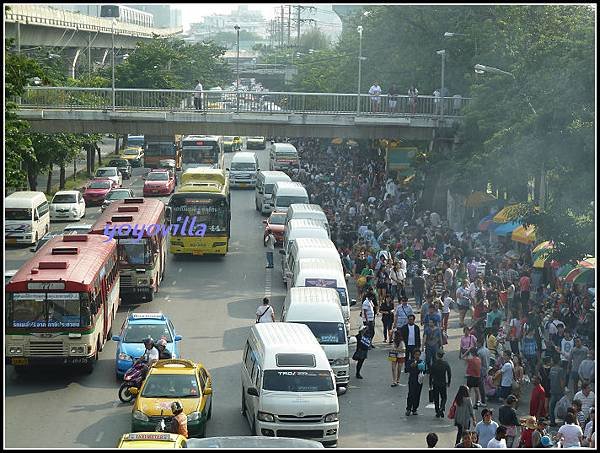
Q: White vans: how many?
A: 11